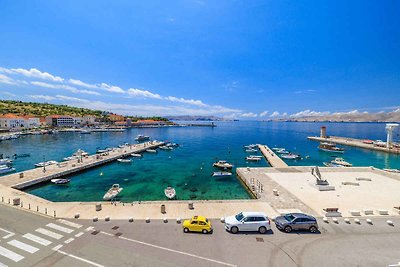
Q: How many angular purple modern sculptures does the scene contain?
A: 0